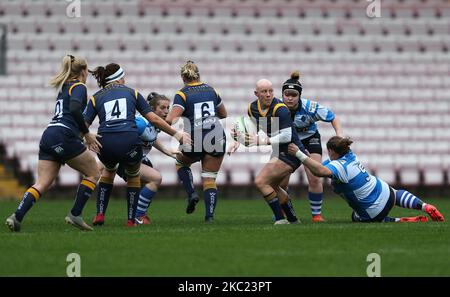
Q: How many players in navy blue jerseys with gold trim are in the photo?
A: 4